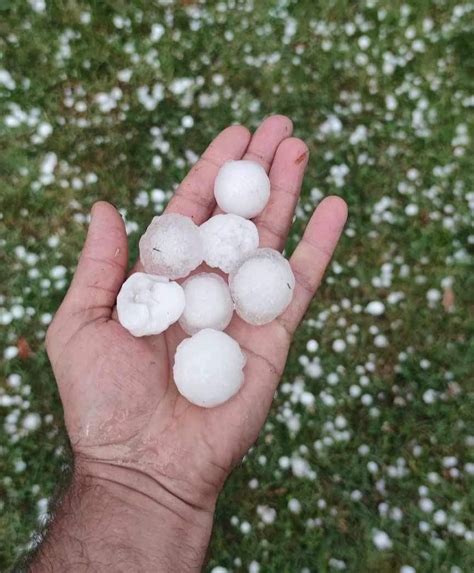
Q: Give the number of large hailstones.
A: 7